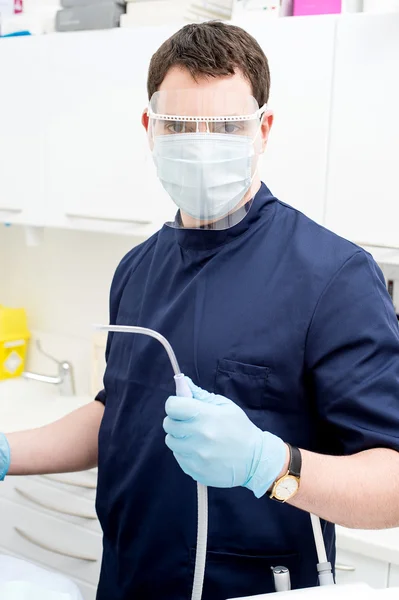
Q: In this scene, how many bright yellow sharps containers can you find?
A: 1